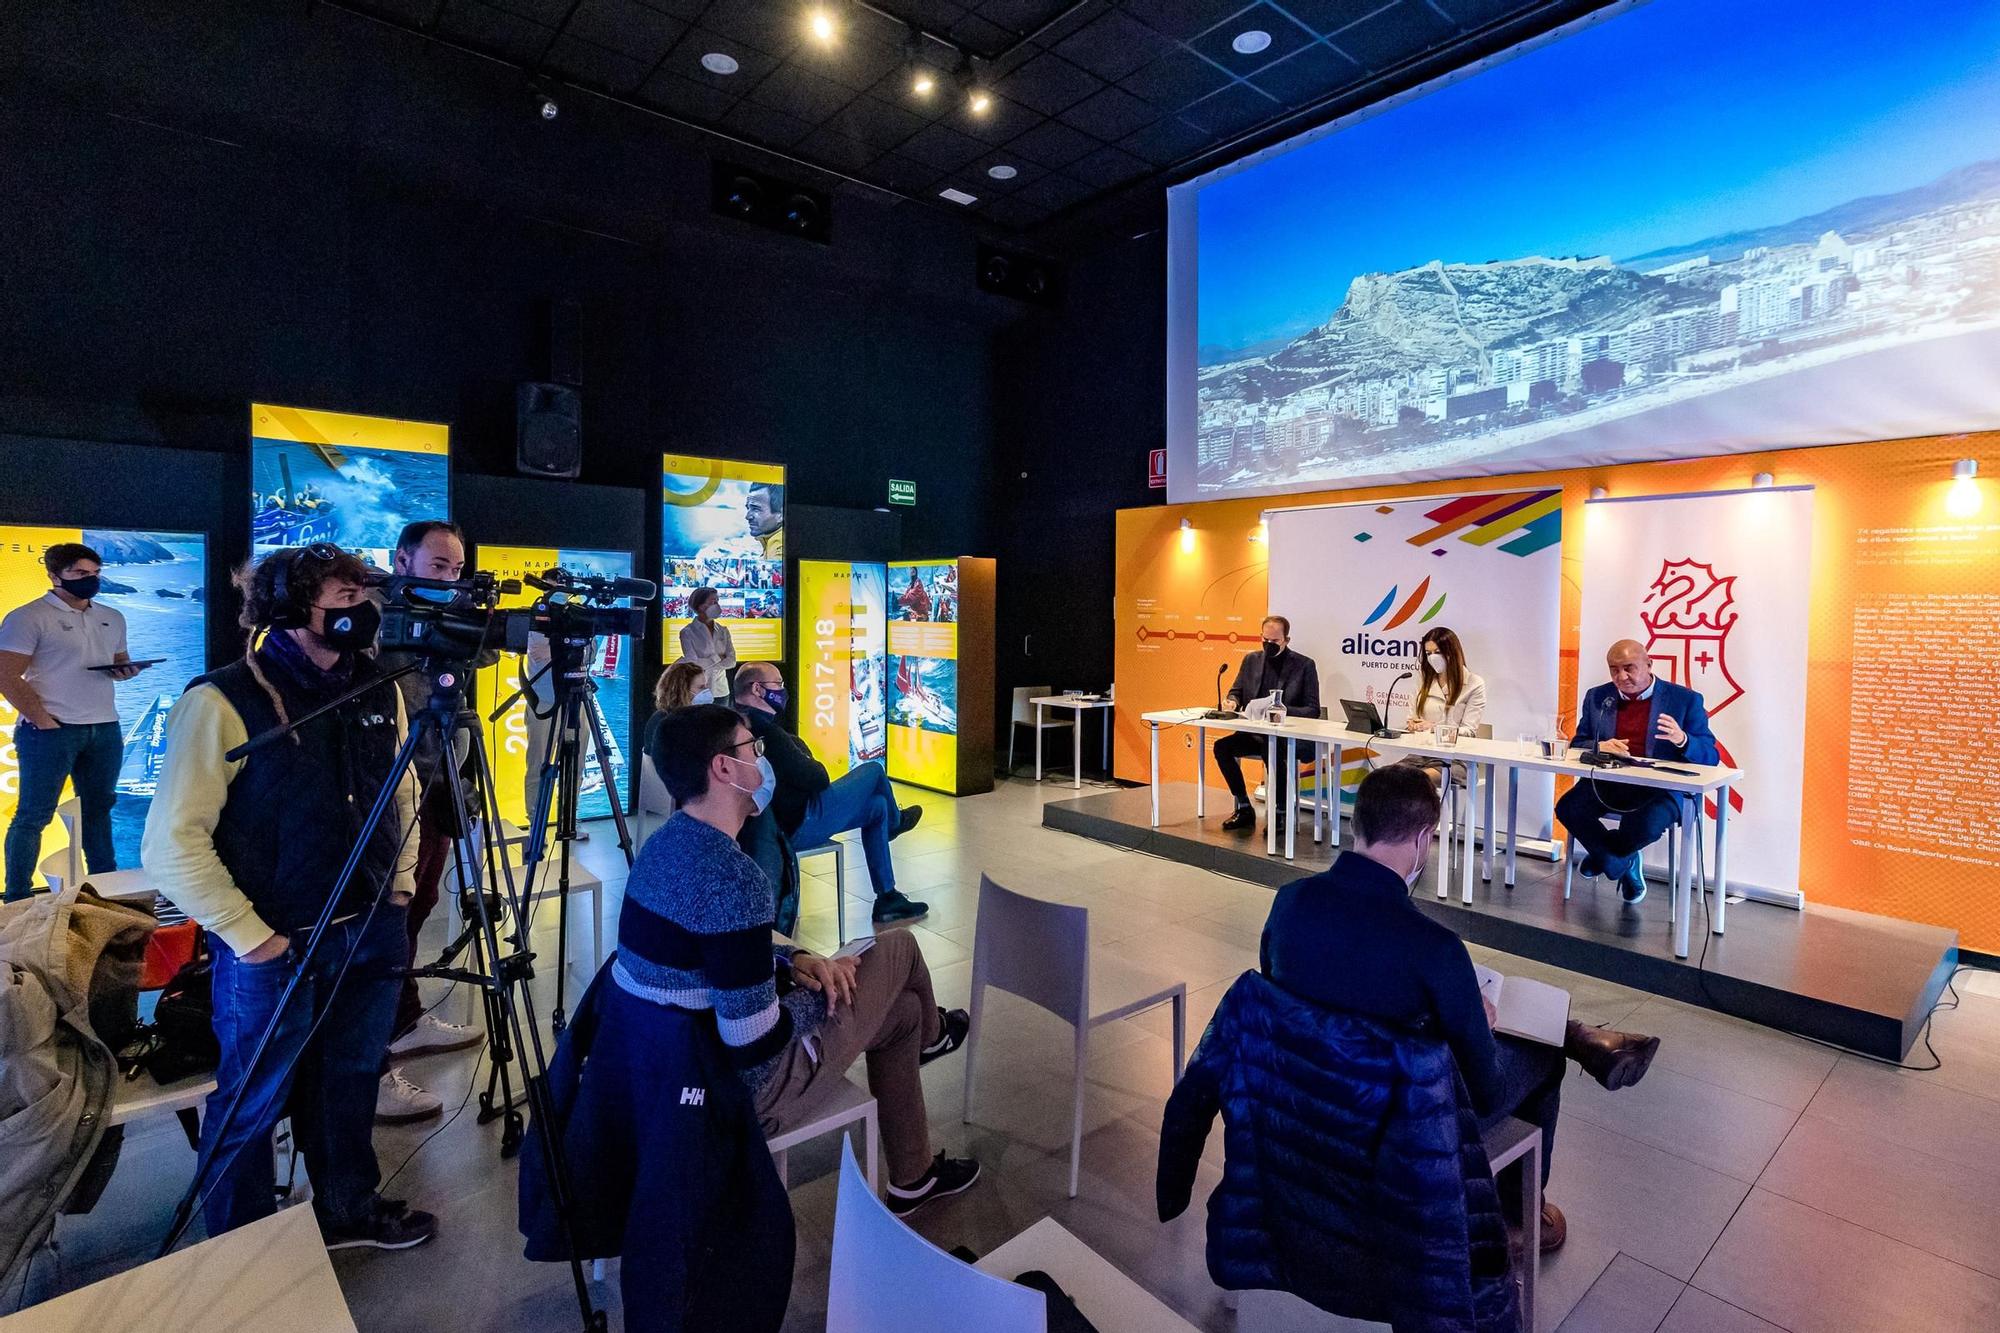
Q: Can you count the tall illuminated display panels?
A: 6